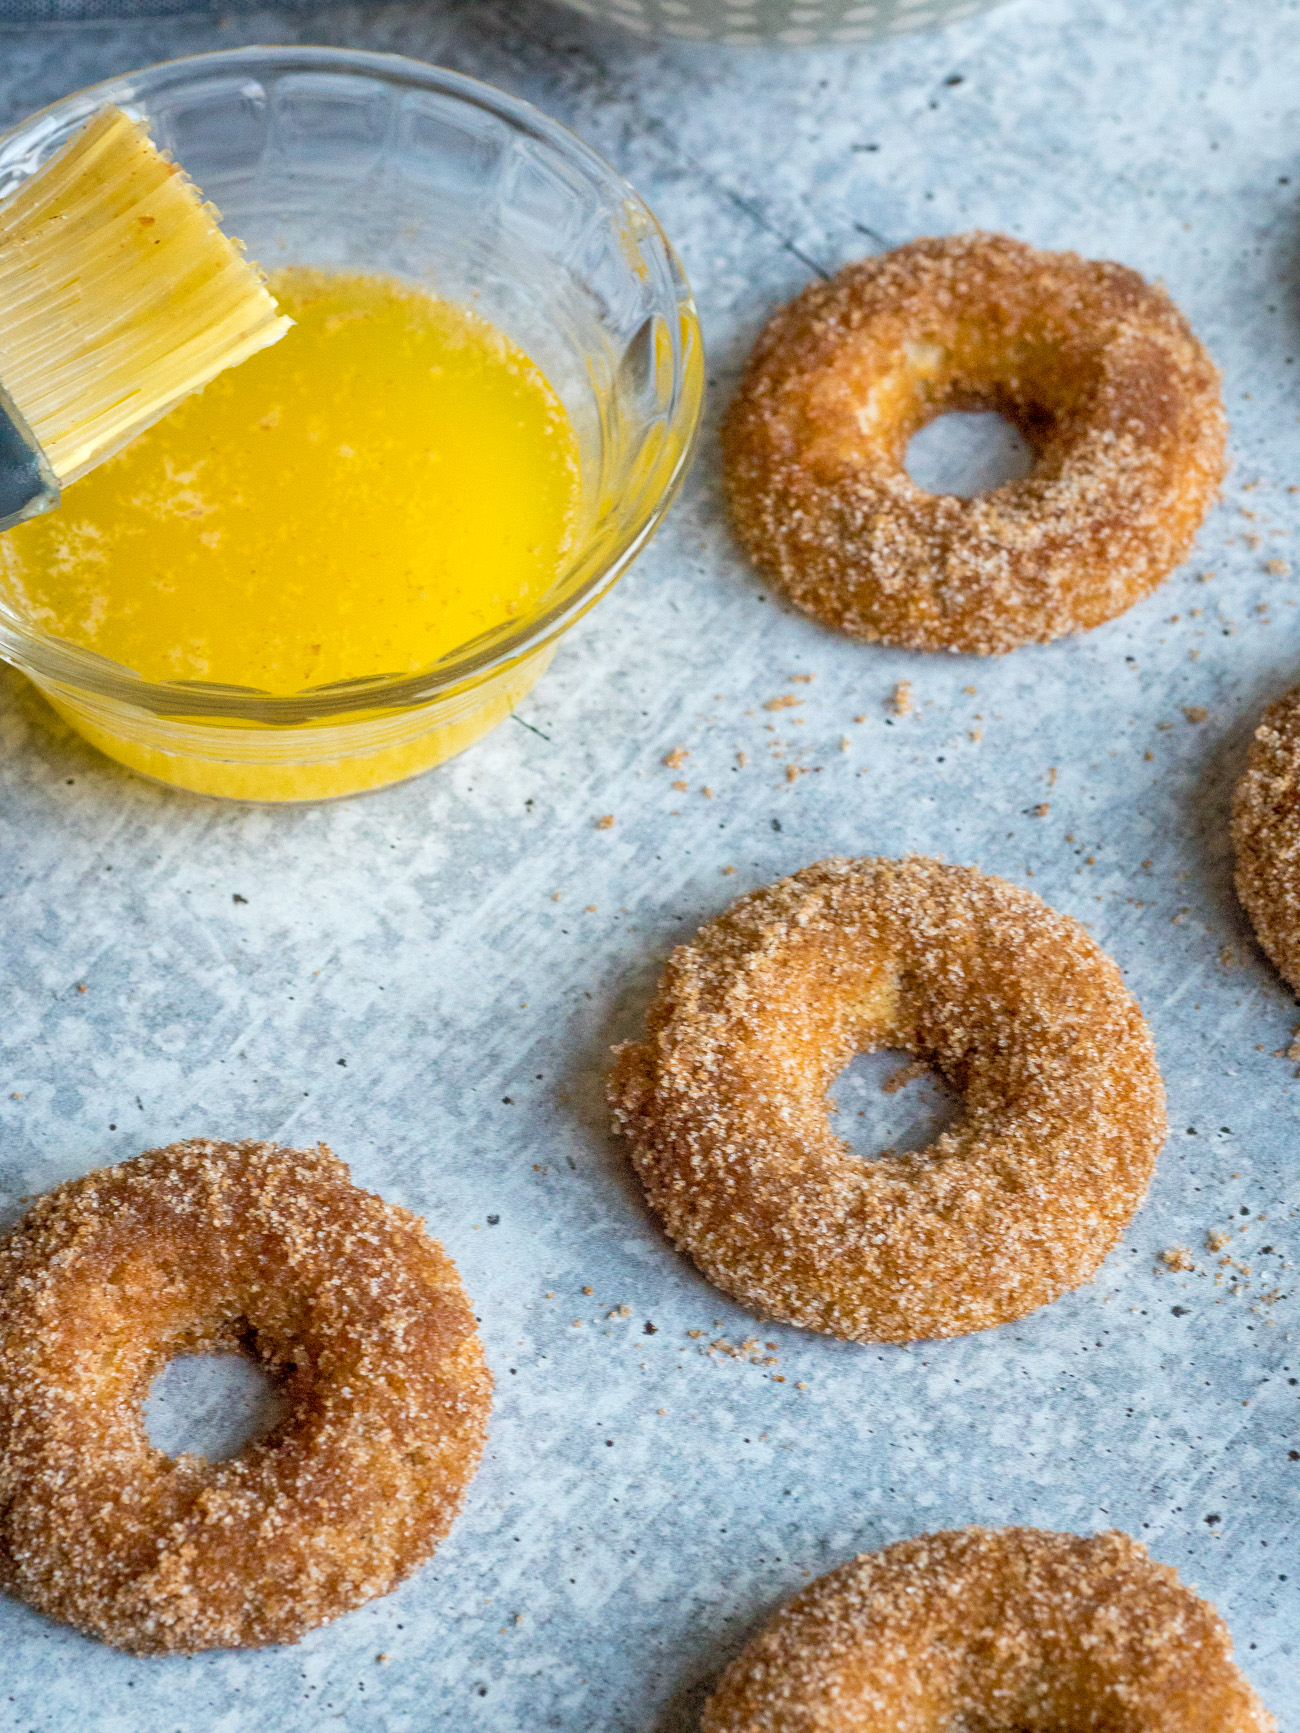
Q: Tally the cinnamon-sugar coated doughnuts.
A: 5